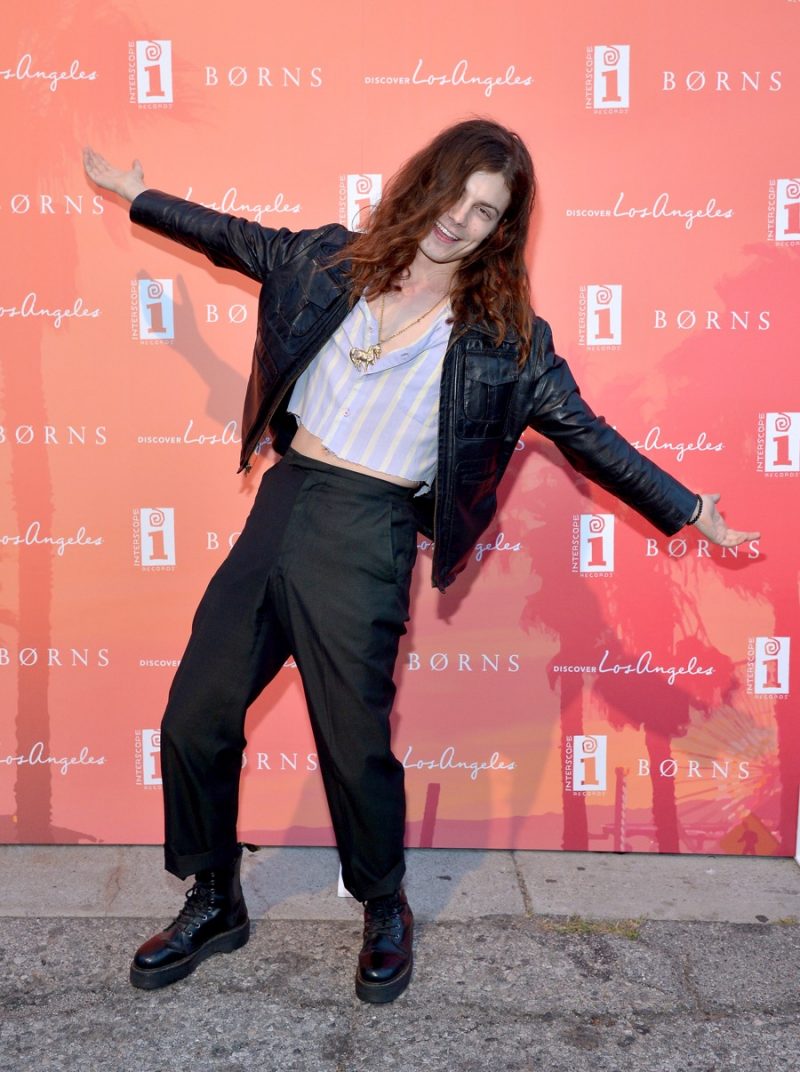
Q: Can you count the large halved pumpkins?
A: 0